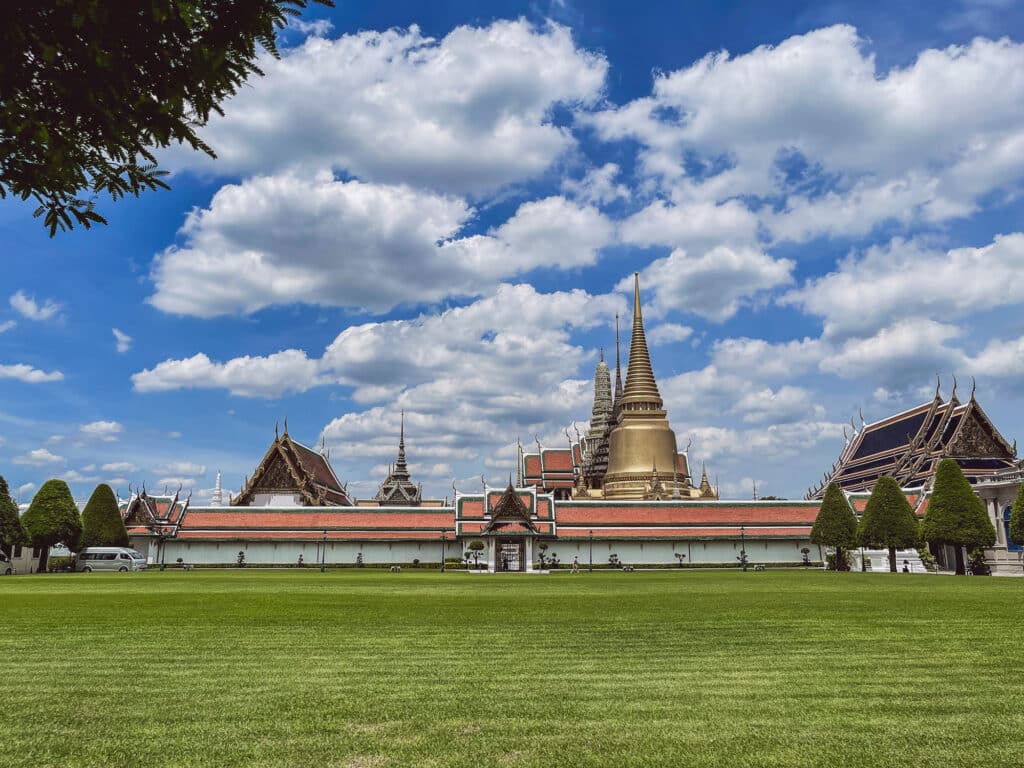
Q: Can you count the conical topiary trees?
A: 7